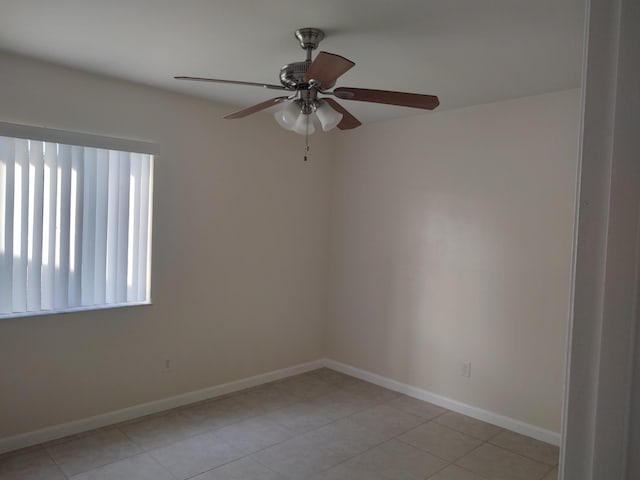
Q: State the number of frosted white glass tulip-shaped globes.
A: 3